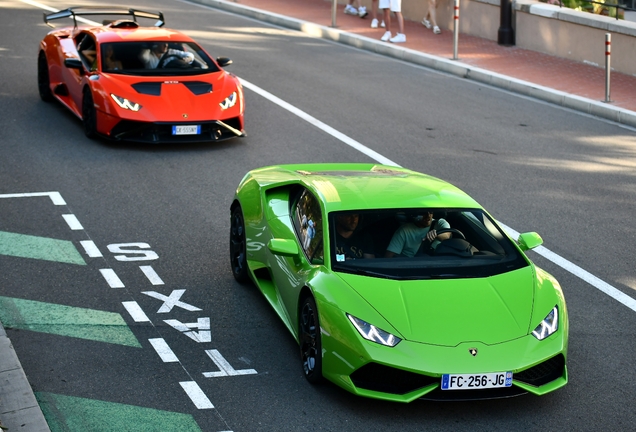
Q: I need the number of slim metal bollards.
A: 3